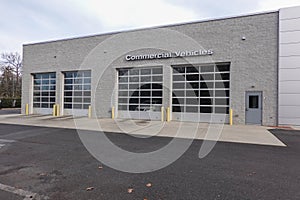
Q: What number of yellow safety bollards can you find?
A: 8